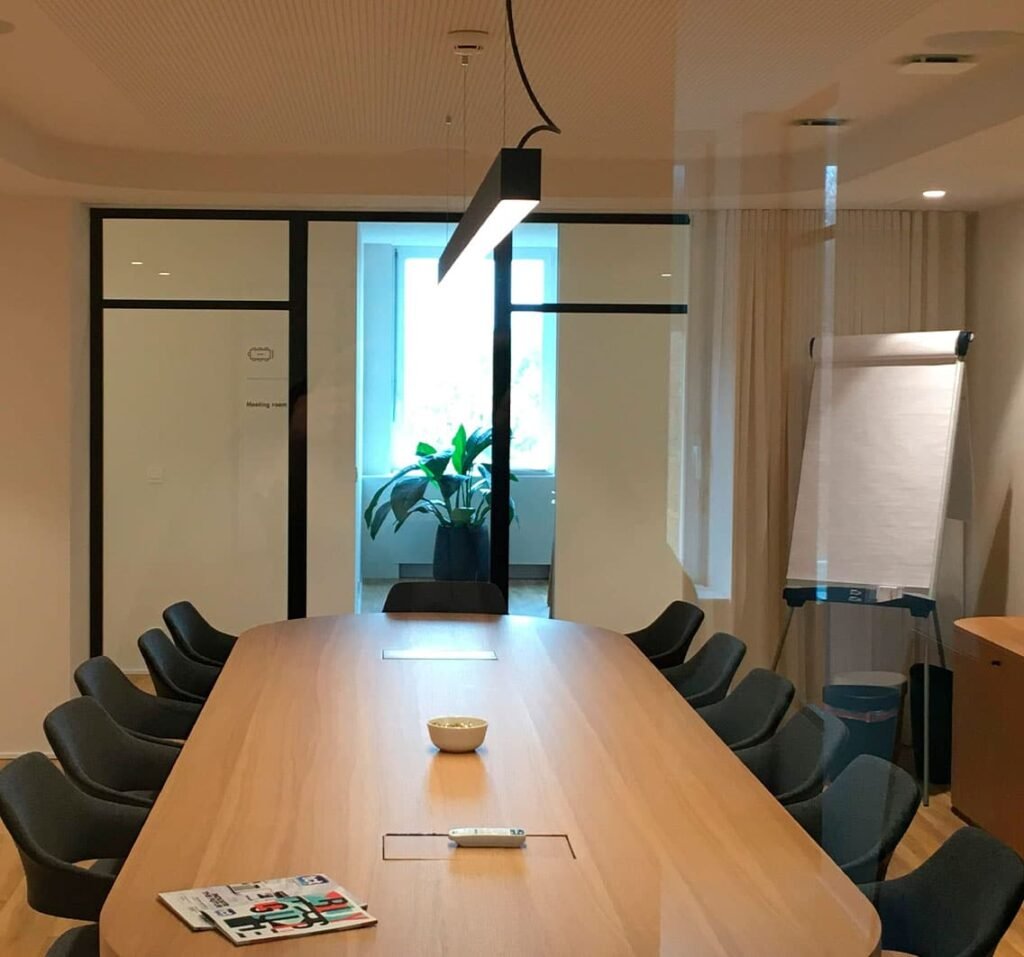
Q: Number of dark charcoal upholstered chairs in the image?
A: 13